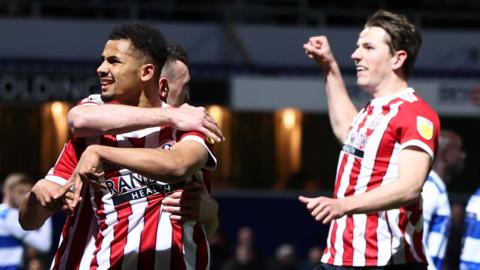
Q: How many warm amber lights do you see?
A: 3